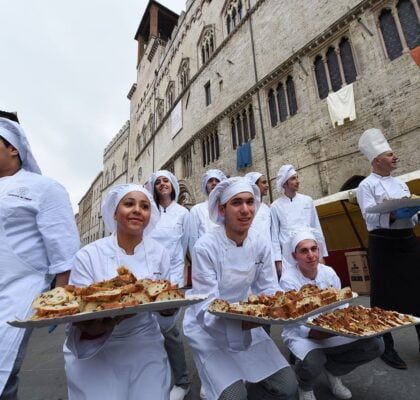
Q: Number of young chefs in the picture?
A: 8